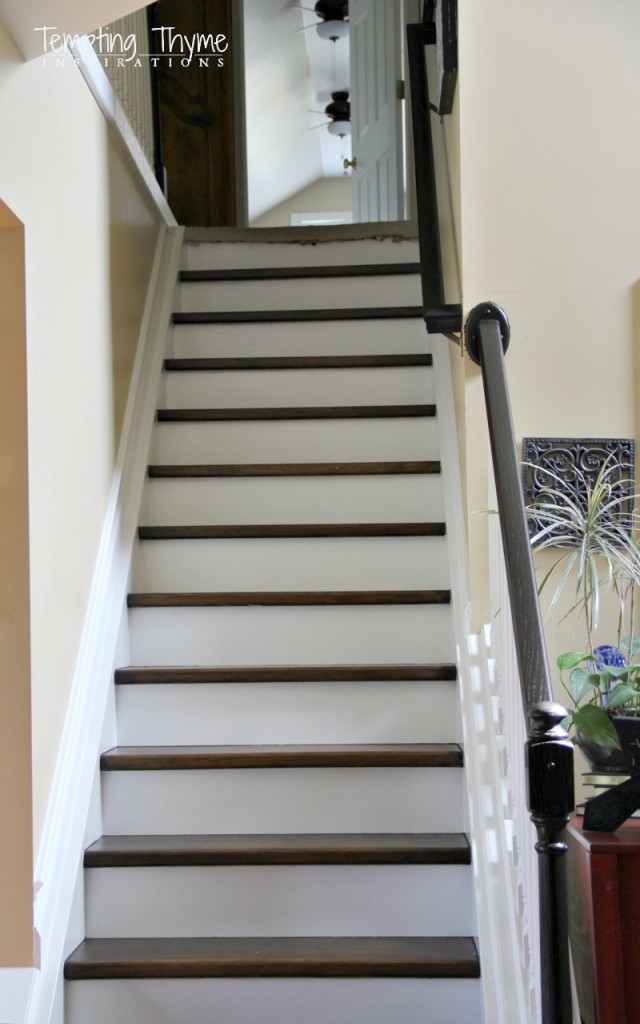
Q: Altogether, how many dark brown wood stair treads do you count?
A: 11